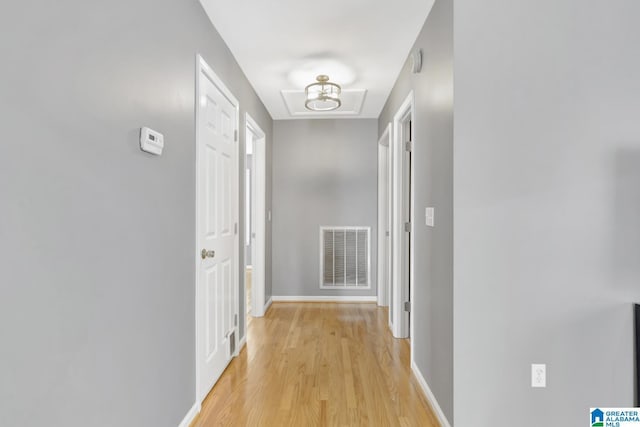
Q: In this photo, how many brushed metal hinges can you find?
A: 6